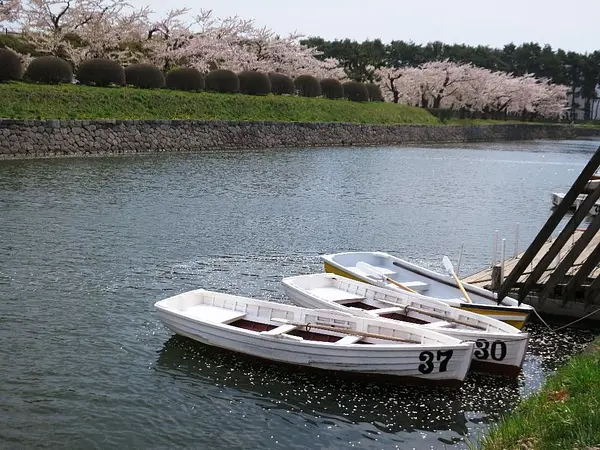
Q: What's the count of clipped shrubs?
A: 12